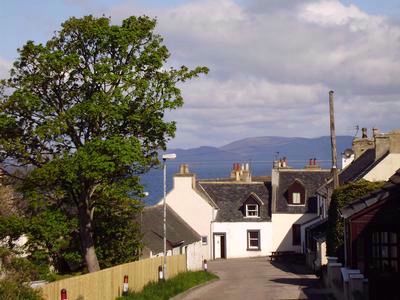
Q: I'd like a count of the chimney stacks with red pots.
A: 2